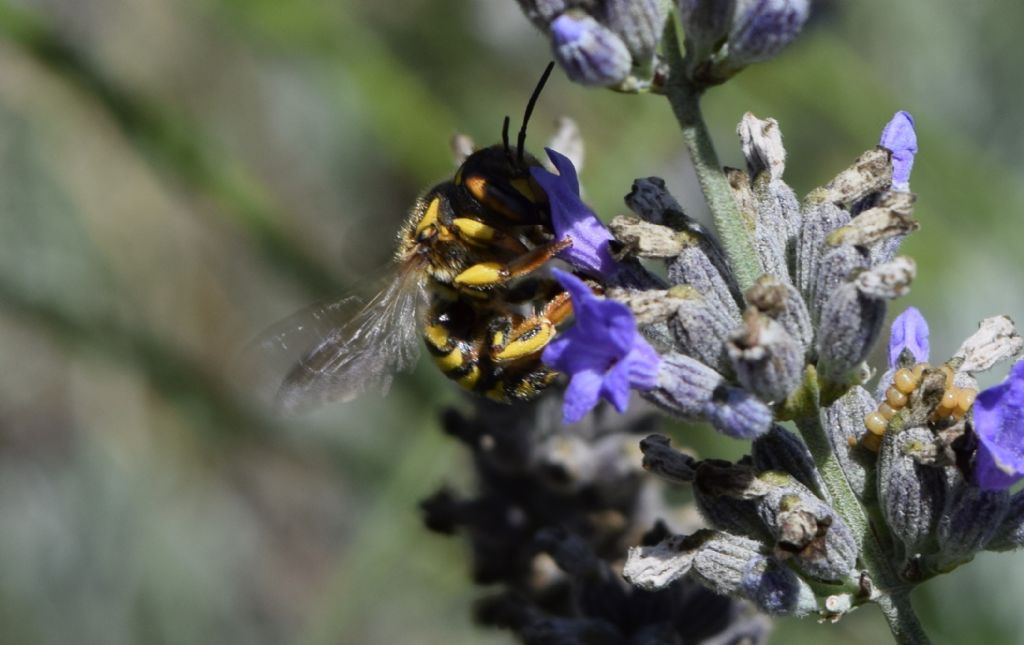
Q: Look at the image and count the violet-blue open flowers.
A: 3